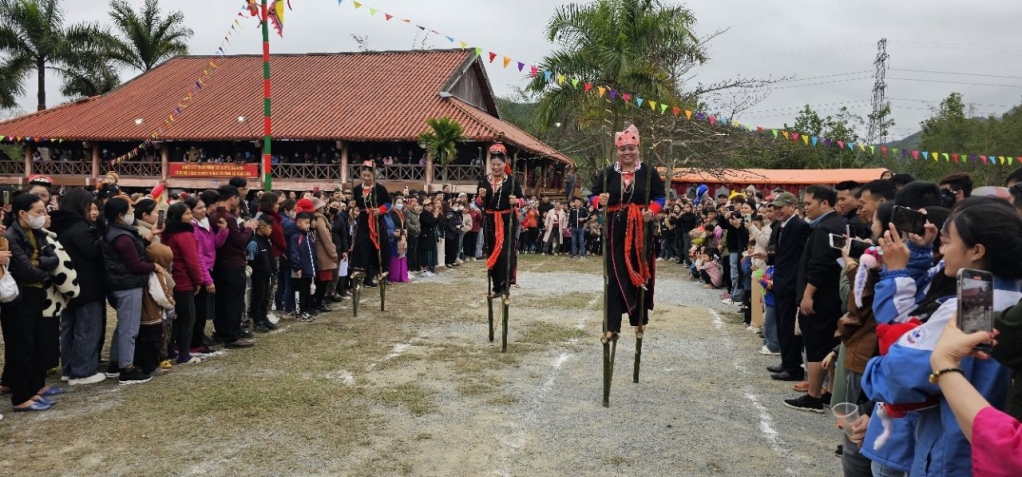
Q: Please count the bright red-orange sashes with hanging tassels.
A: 3